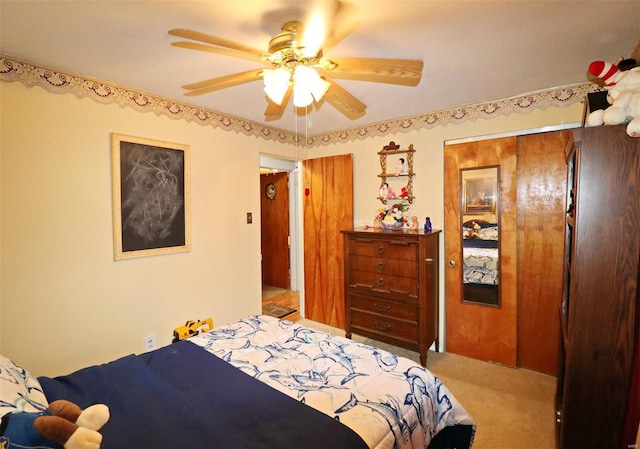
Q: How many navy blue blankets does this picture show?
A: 1